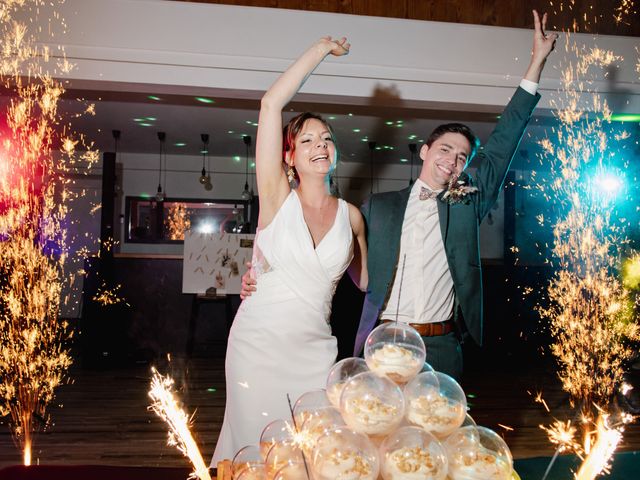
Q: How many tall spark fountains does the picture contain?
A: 2